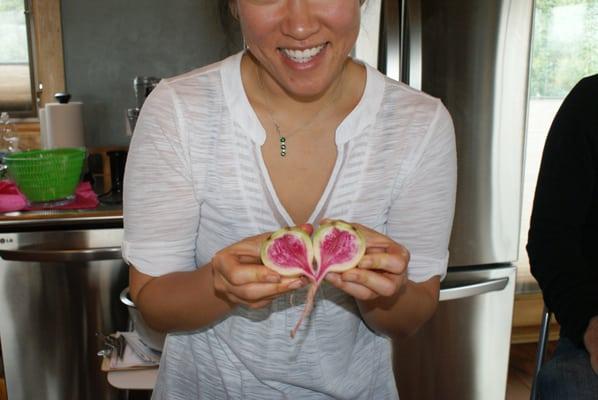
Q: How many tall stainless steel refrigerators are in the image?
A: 1